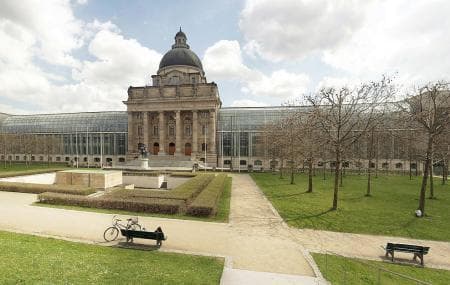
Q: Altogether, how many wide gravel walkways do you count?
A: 2